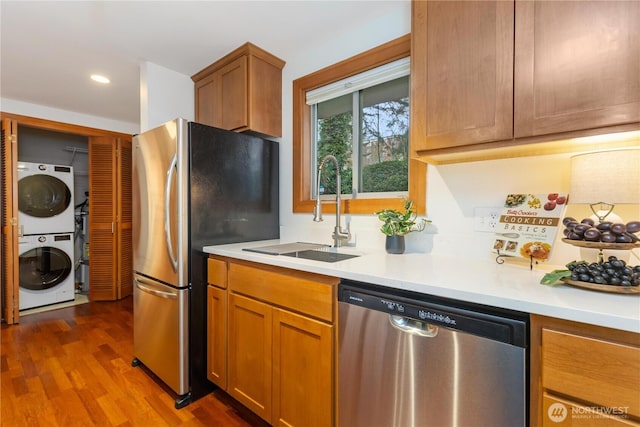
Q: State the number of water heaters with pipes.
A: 1